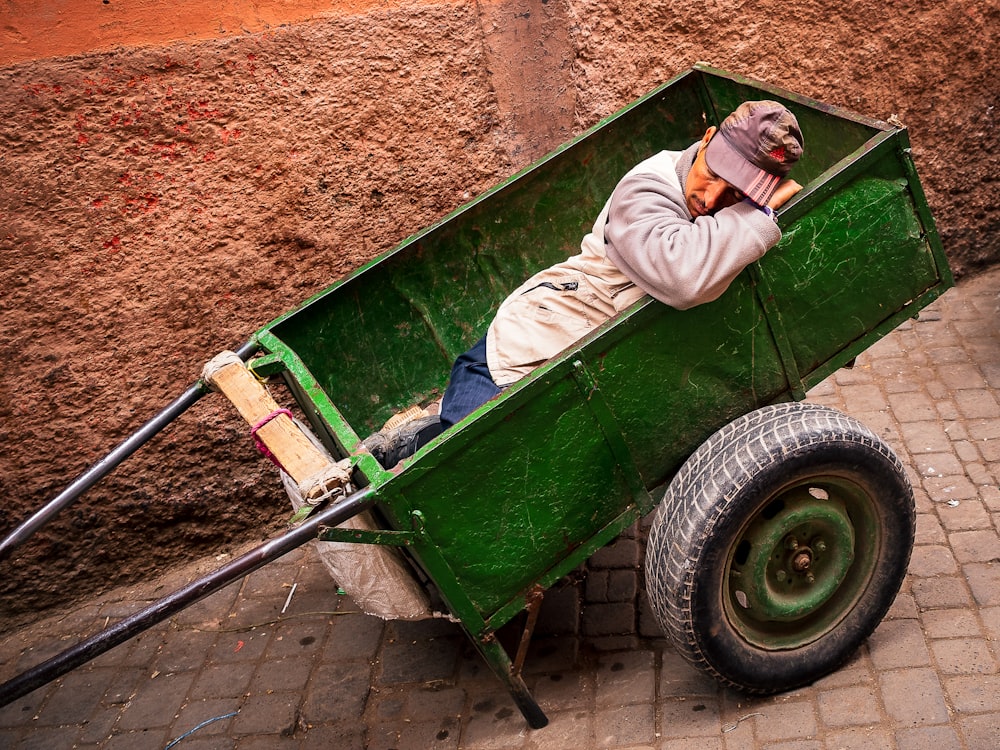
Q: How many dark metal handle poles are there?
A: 2